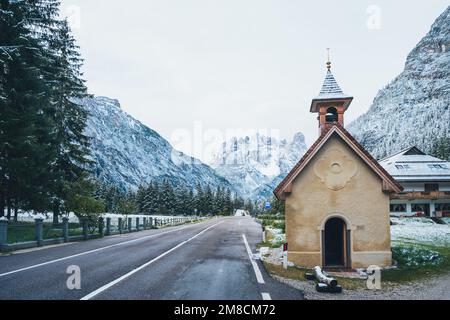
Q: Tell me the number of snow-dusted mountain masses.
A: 3